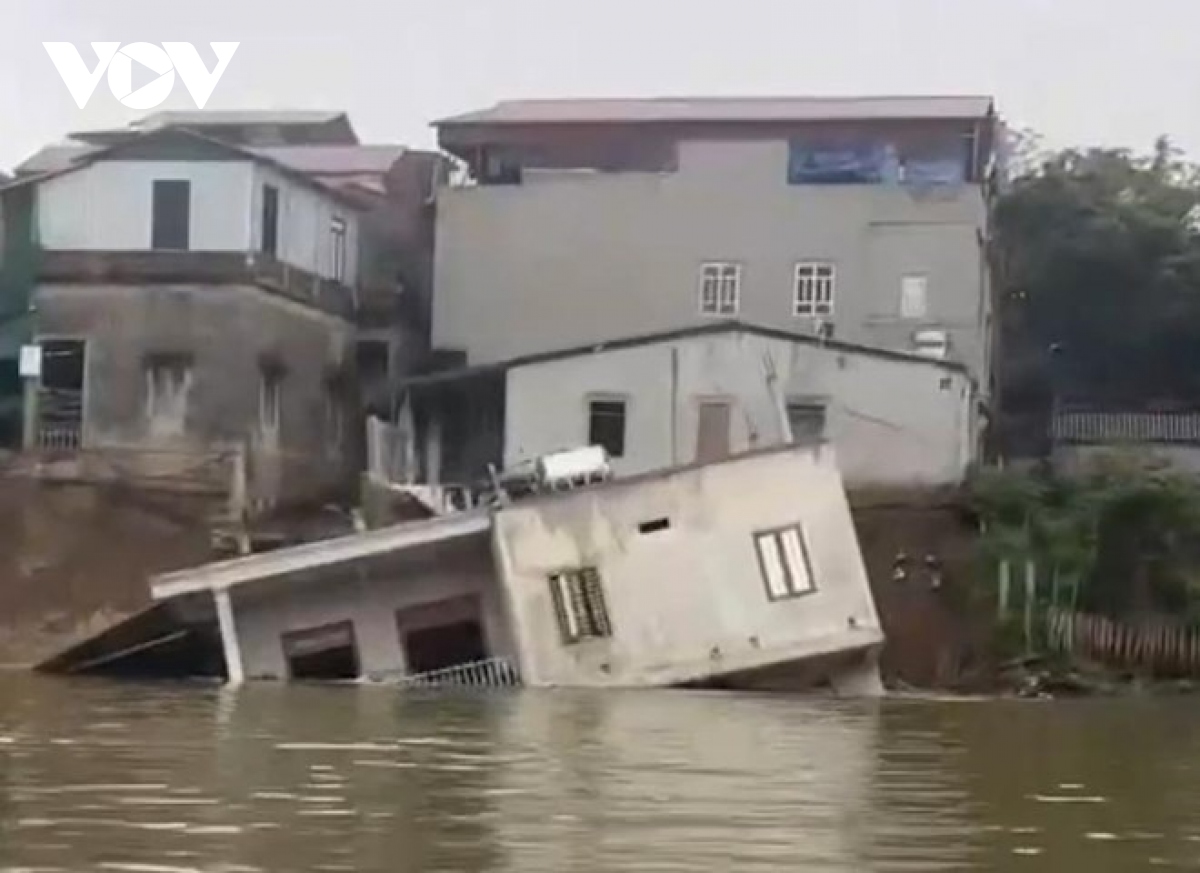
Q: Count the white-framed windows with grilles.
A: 2